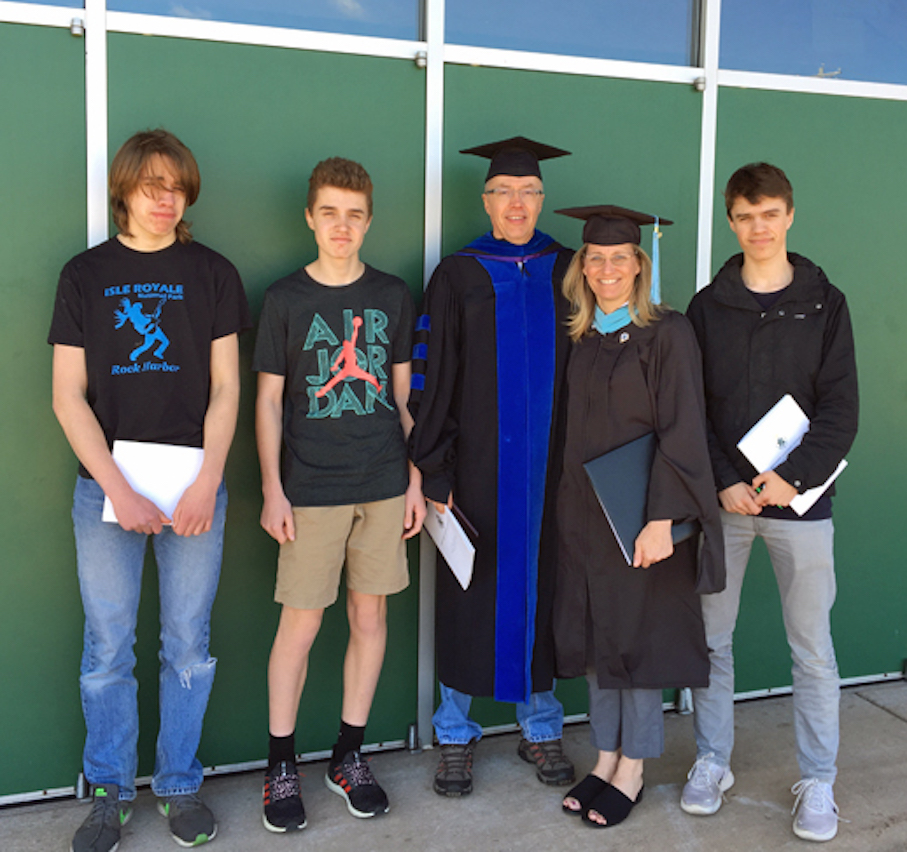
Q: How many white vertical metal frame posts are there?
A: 3